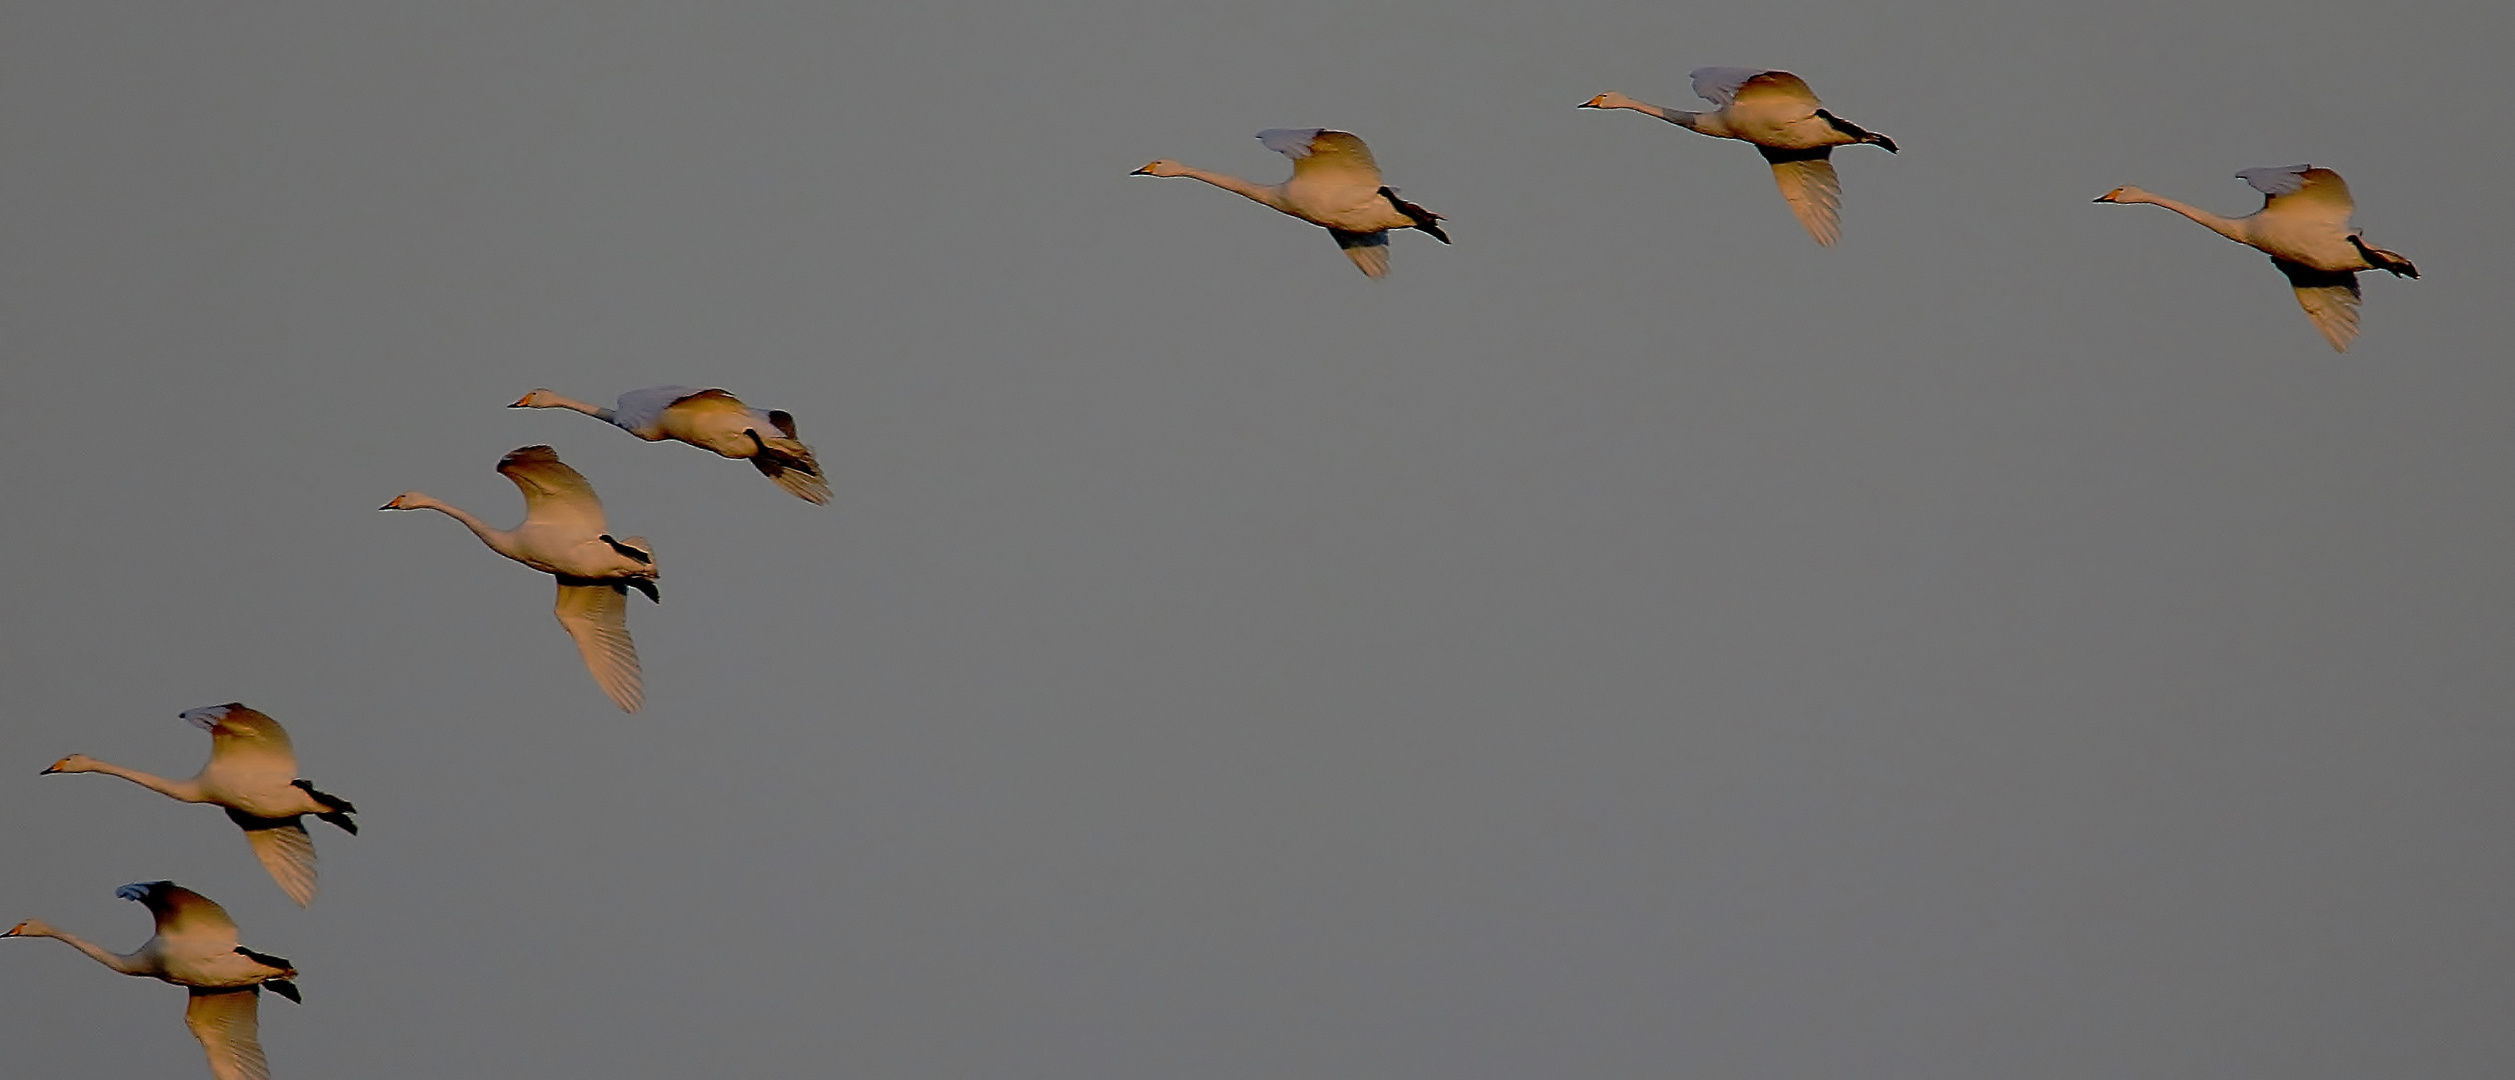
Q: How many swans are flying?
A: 7